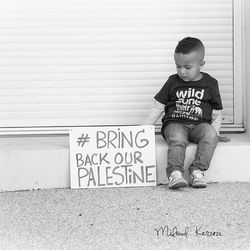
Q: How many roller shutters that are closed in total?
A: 1